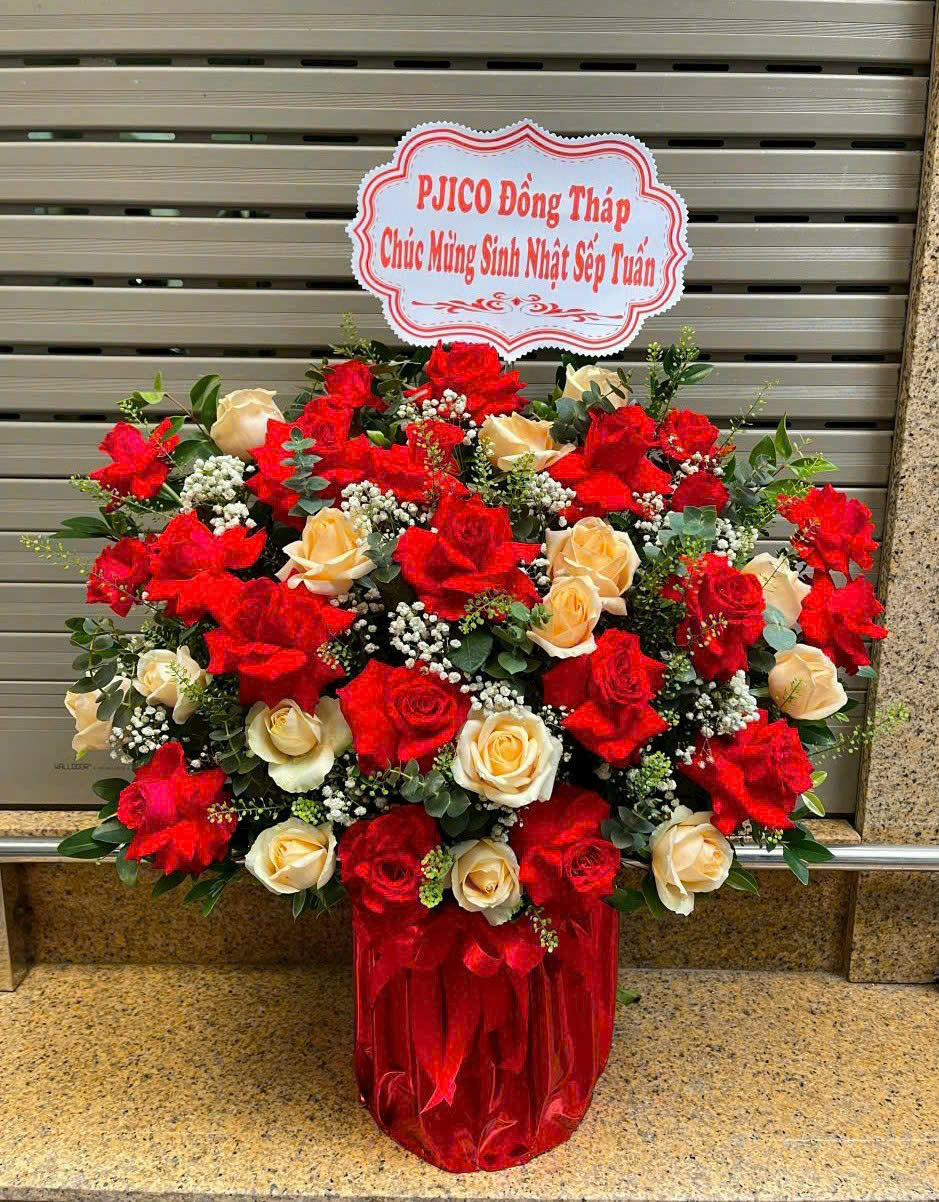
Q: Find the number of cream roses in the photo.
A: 15